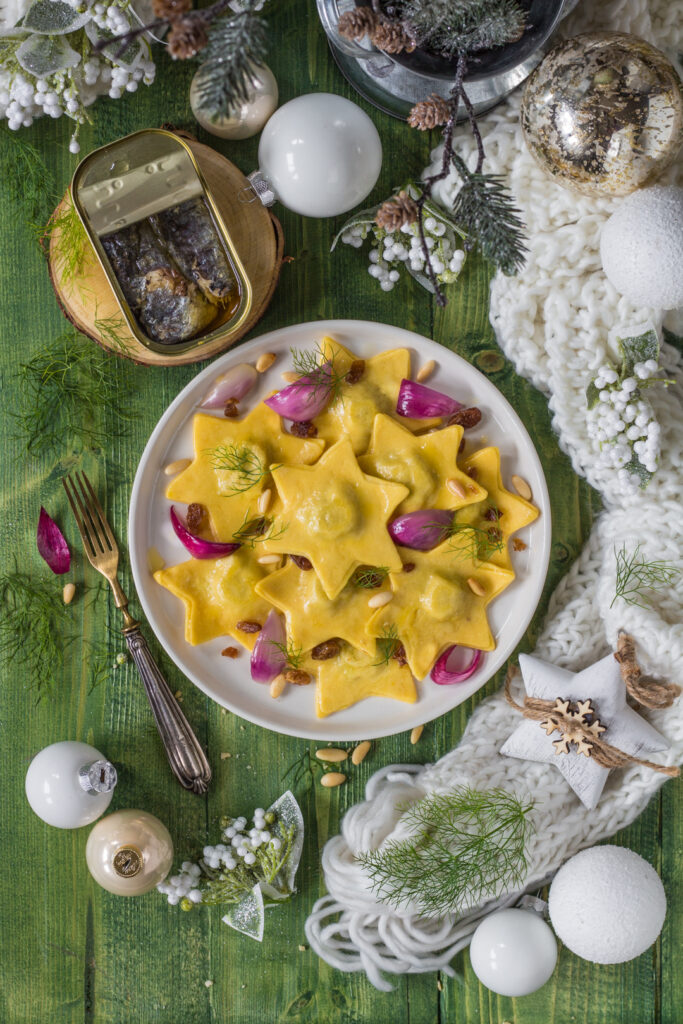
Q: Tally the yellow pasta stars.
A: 9